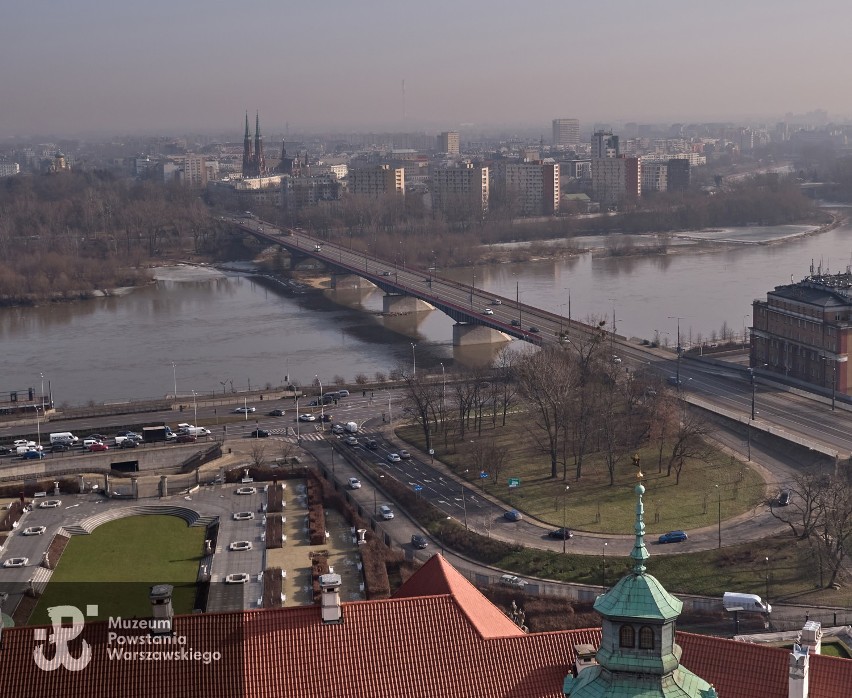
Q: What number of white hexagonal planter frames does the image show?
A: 7